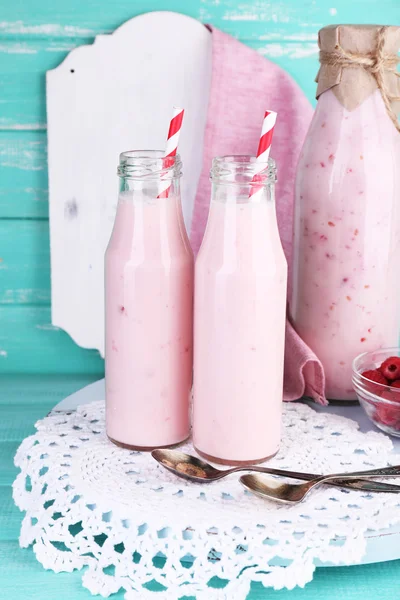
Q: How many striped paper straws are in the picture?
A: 2